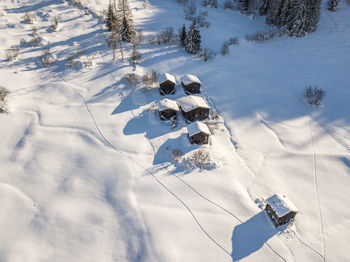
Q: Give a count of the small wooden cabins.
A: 6